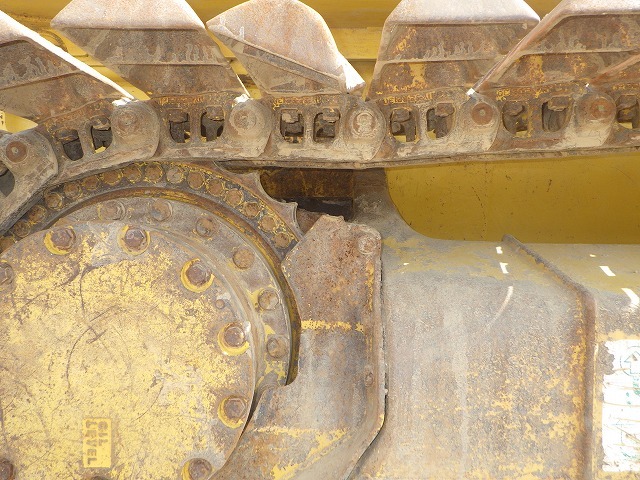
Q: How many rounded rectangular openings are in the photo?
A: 12